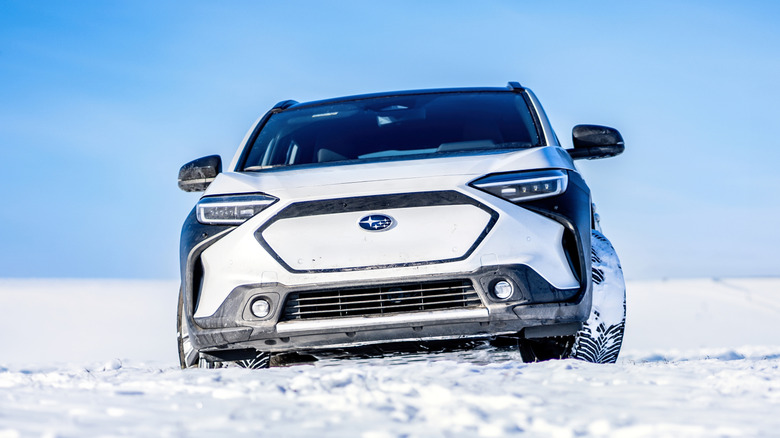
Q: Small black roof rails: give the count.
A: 2